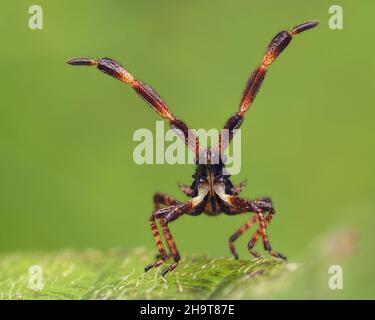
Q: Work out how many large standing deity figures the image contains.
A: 0